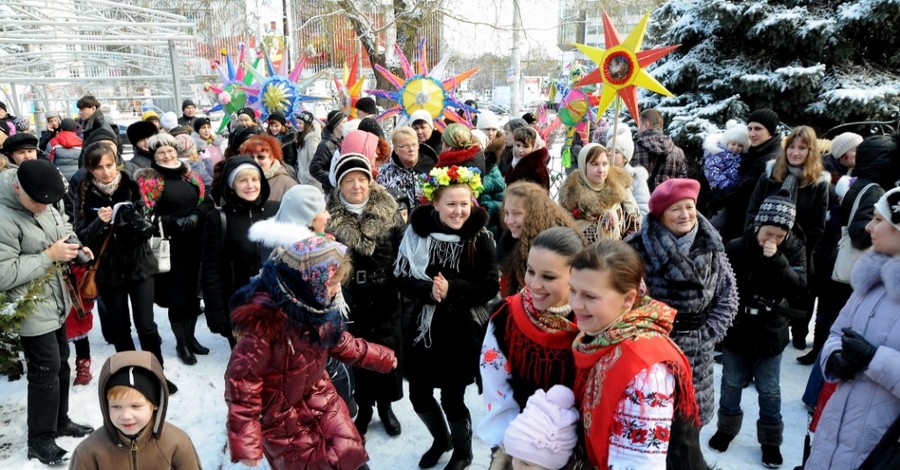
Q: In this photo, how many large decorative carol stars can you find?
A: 6